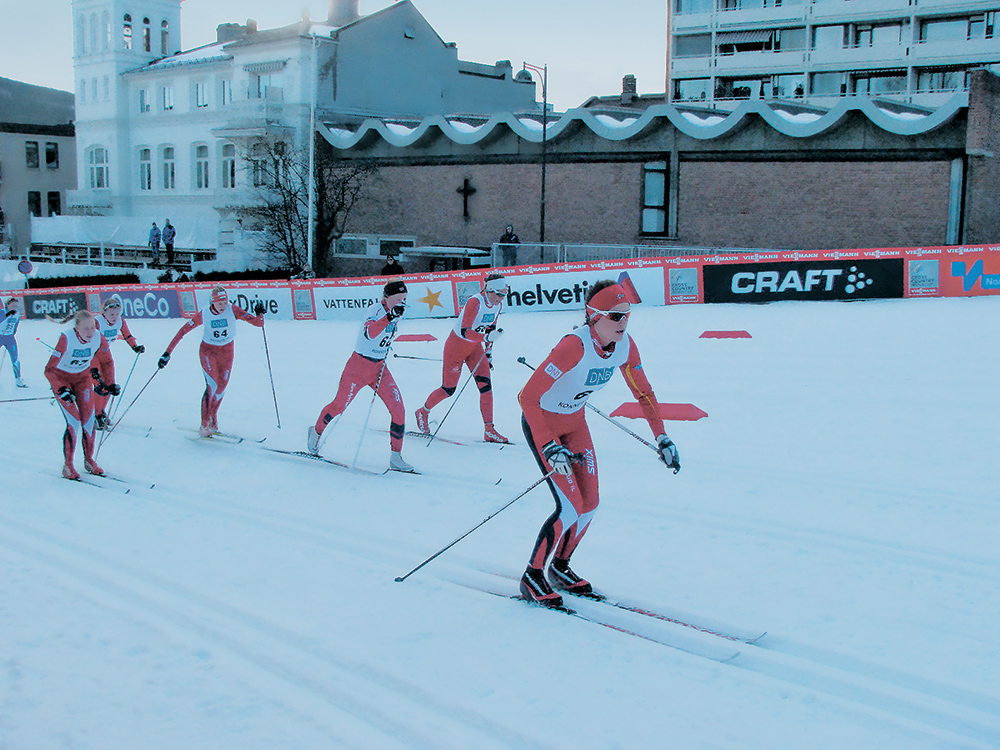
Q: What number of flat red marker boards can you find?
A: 3